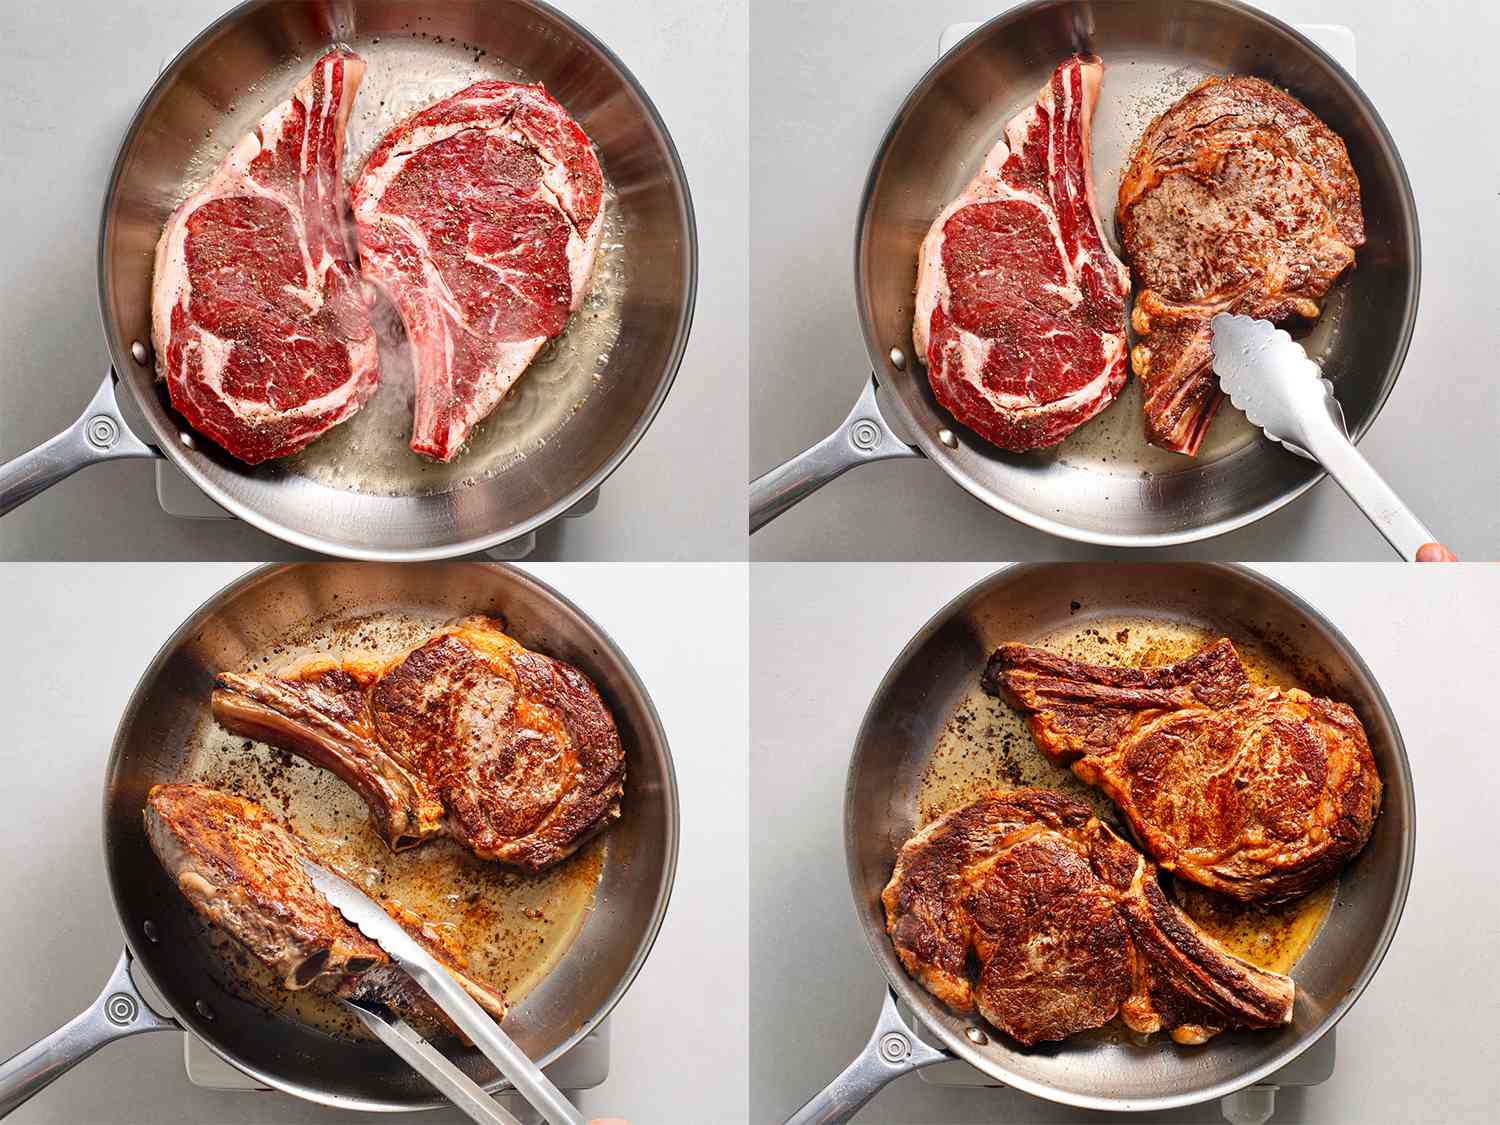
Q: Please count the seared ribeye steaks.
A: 5